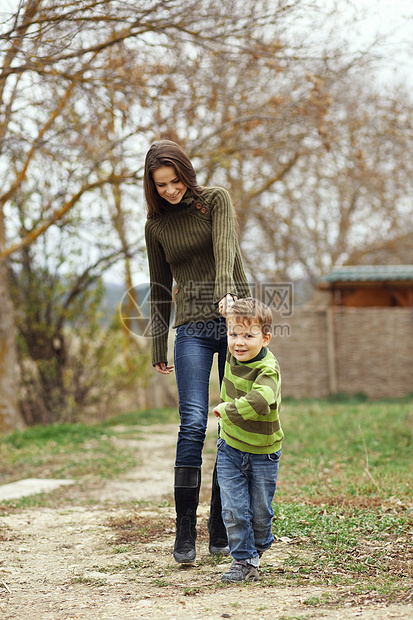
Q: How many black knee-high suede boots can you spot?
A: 2